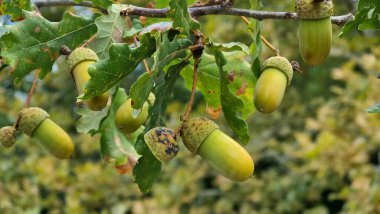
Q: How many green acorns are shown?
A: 6